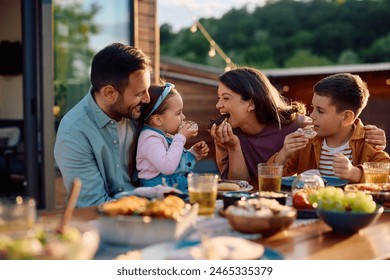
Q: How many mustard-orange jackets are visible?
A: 1